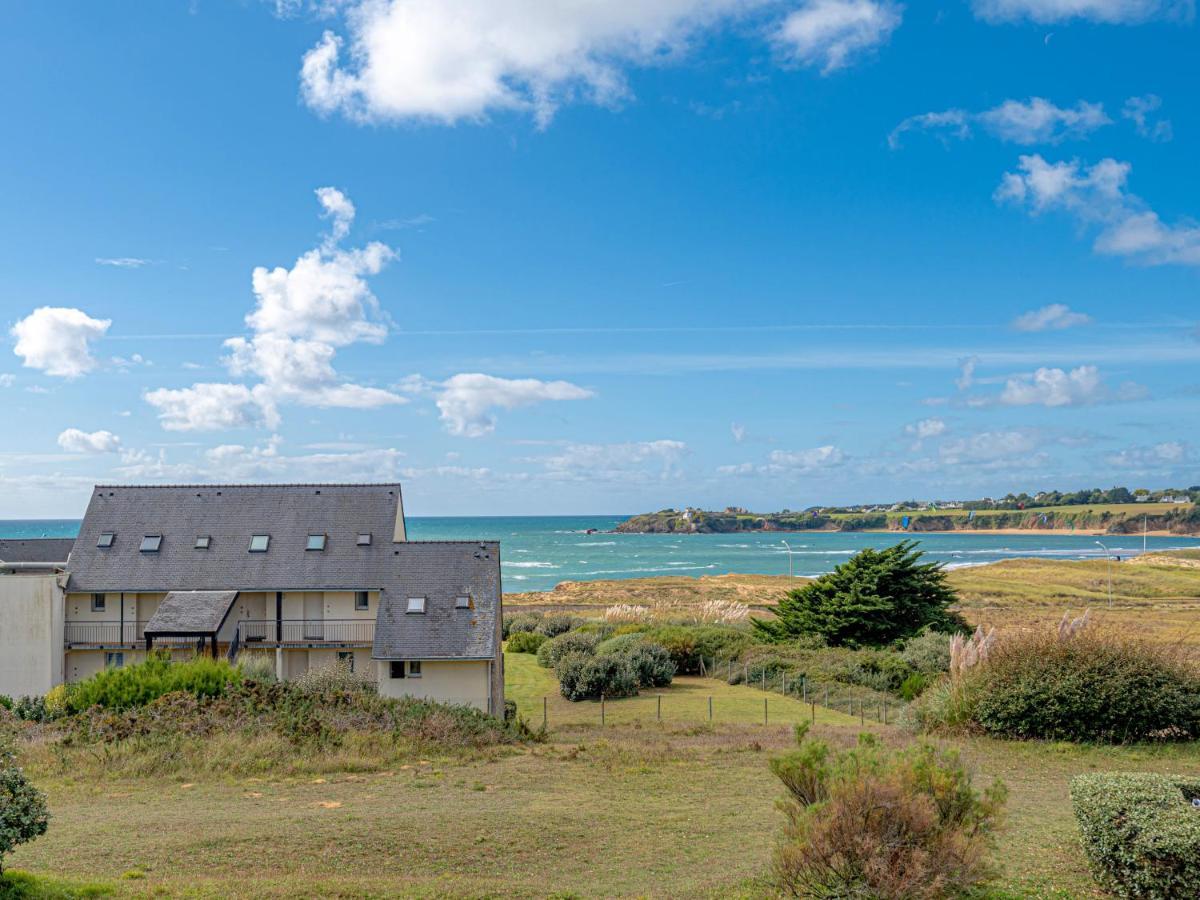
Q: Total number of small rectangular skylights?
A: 8